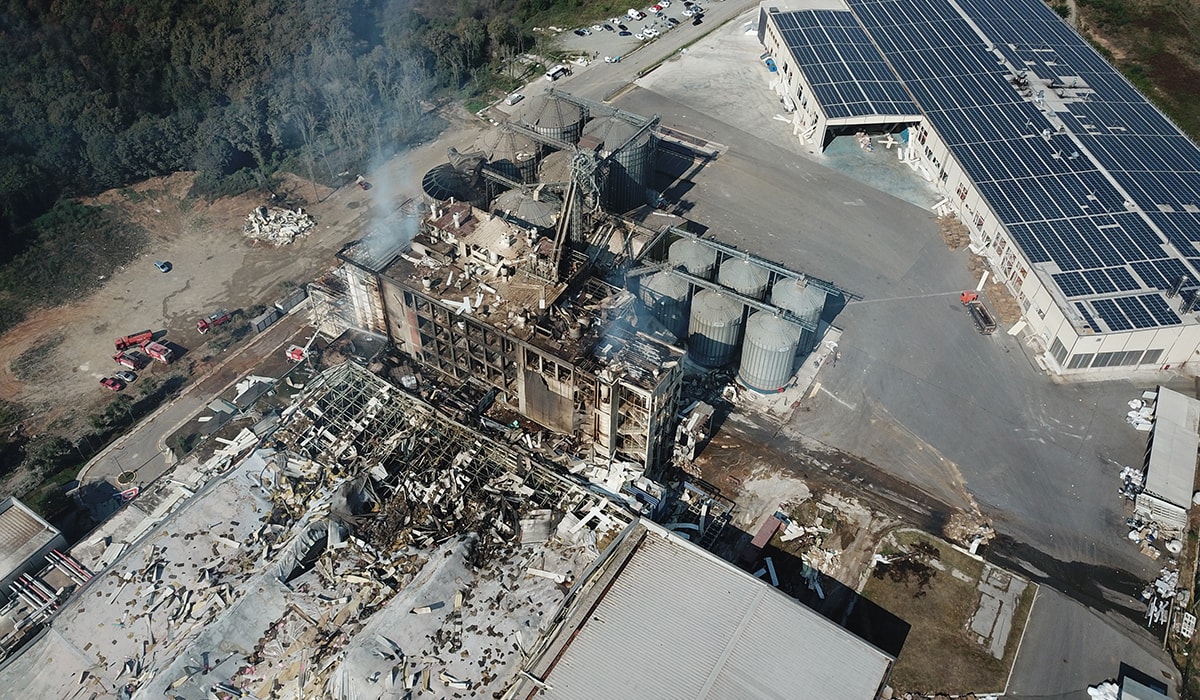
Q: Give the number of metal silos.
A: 12